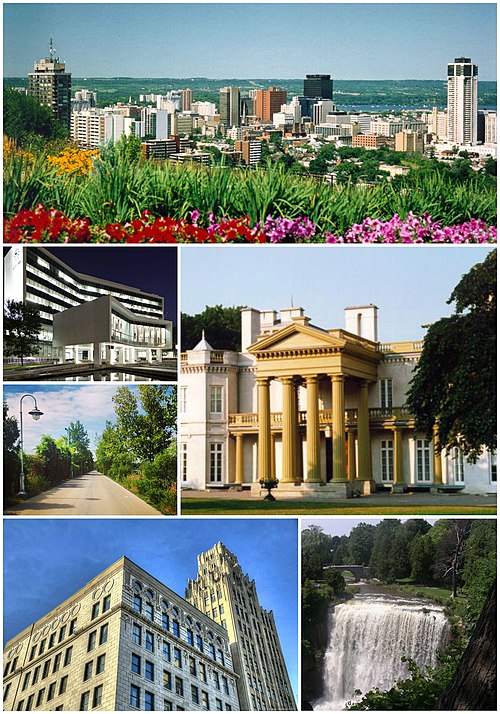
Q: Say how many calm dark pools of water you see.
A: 1